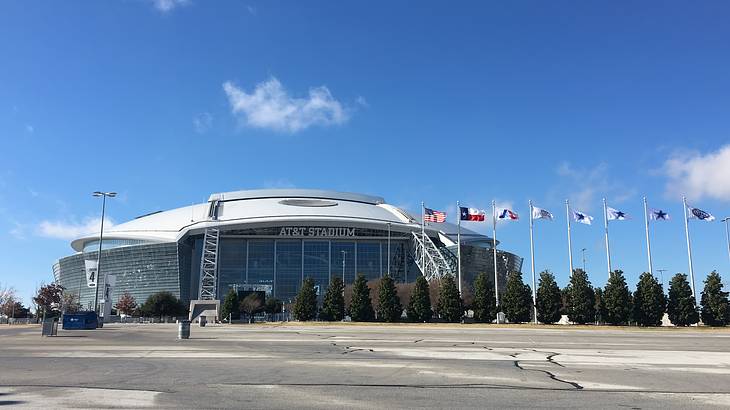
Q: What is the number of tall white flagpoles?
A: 8